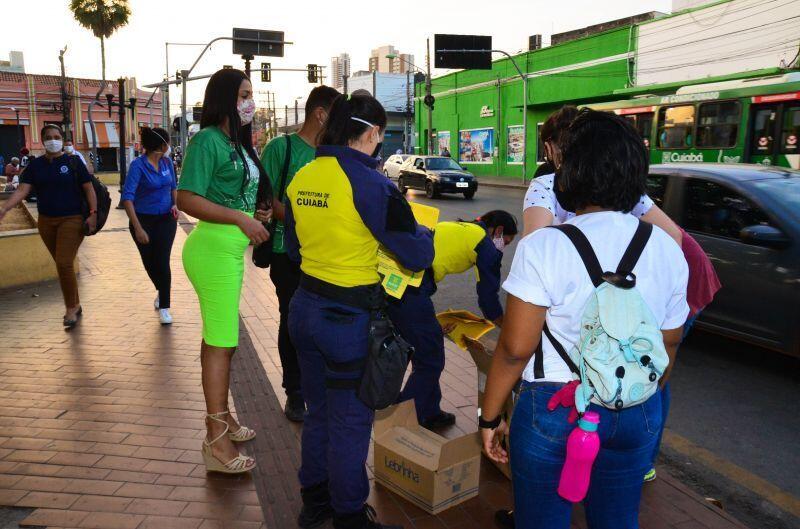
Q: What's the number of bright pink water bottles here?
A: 1